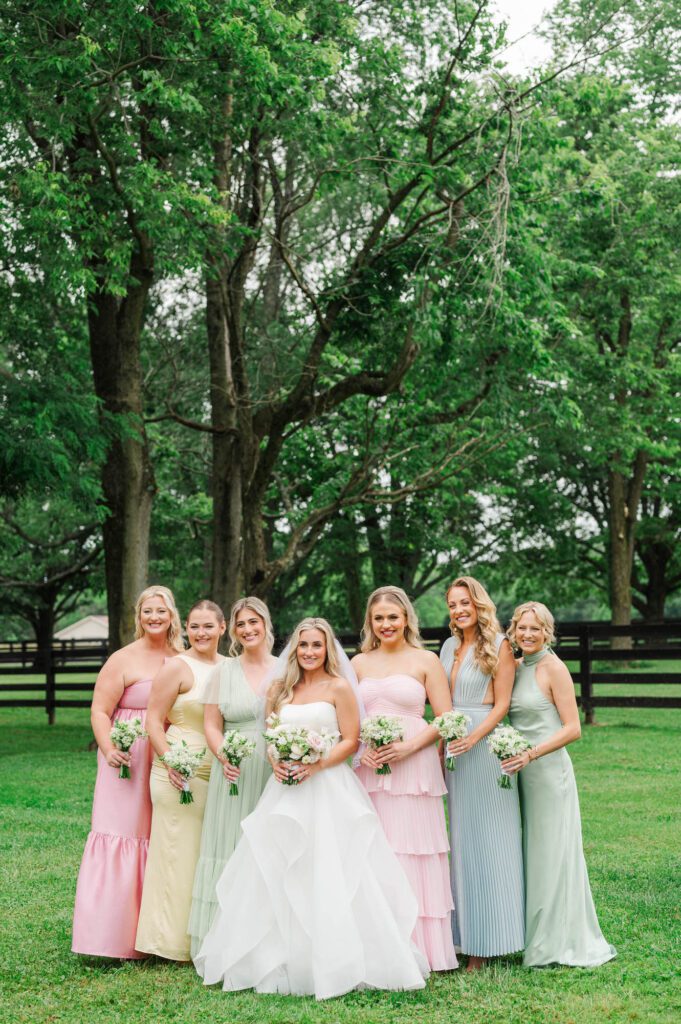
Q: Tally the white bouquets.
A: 7